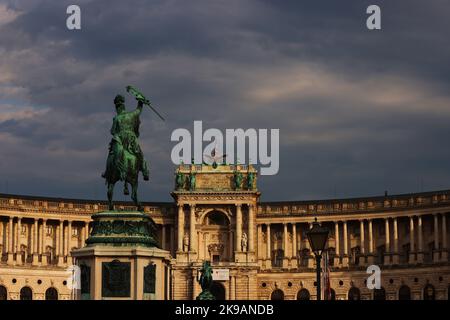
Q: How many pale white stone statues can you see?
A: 2